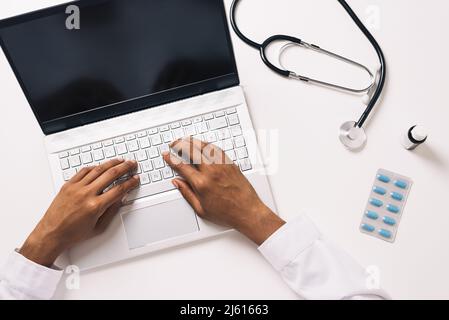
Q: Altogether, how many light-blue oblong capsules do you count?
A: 10